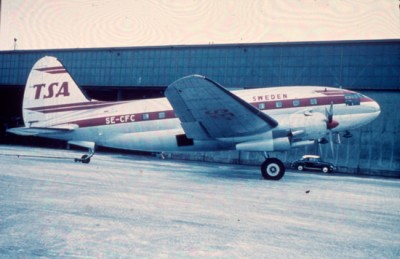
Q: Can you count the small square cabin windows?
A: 6